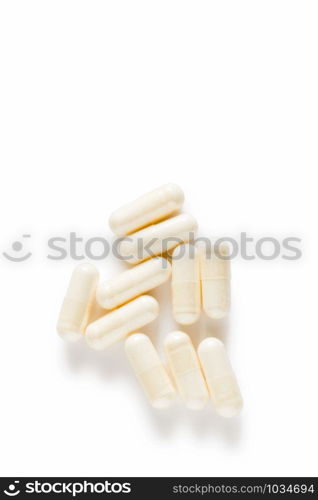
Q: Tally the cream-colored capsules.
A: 10